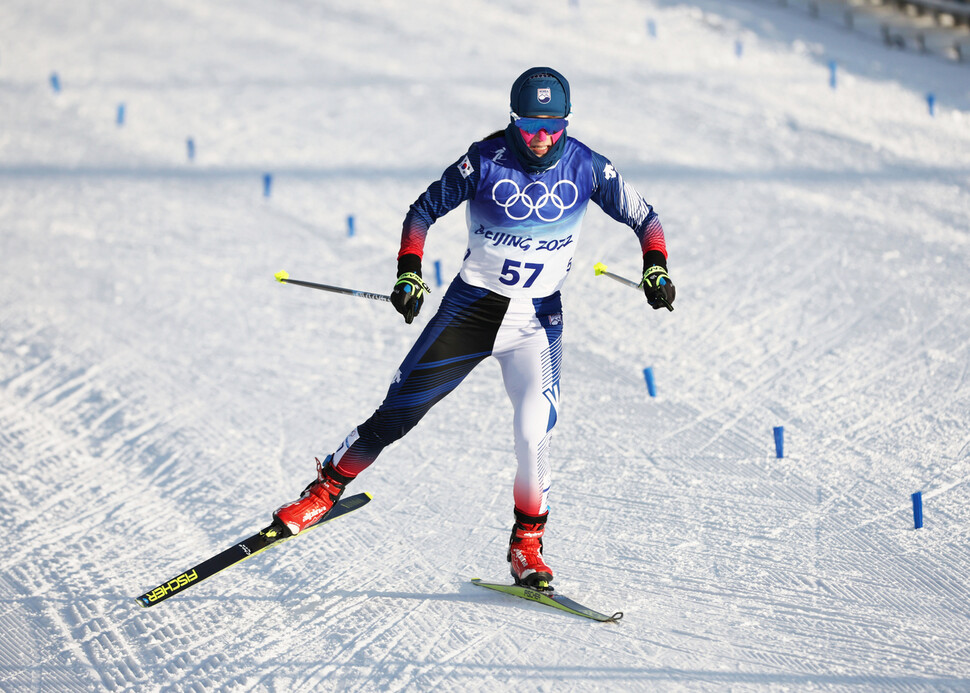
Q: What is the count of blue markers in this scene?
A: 13